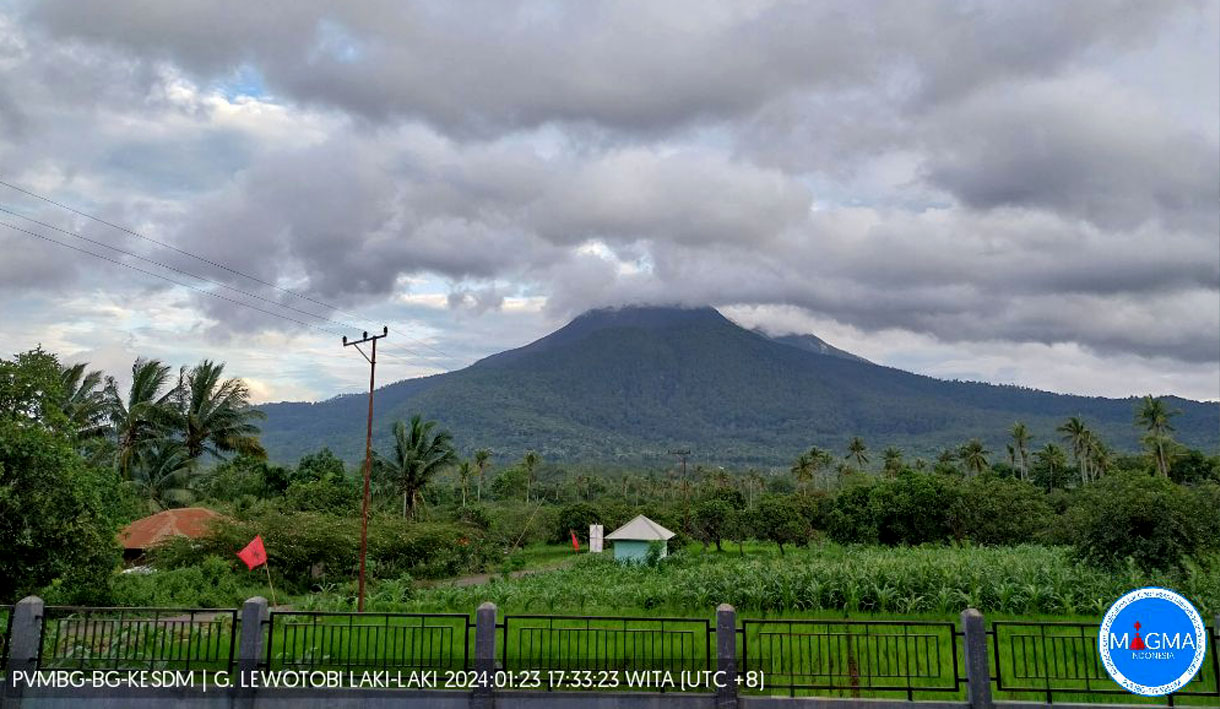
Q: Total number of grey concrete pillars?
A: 5